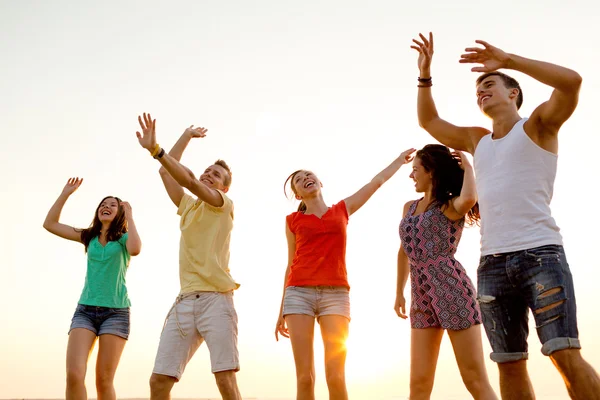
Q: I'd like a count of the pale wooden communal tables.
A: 0